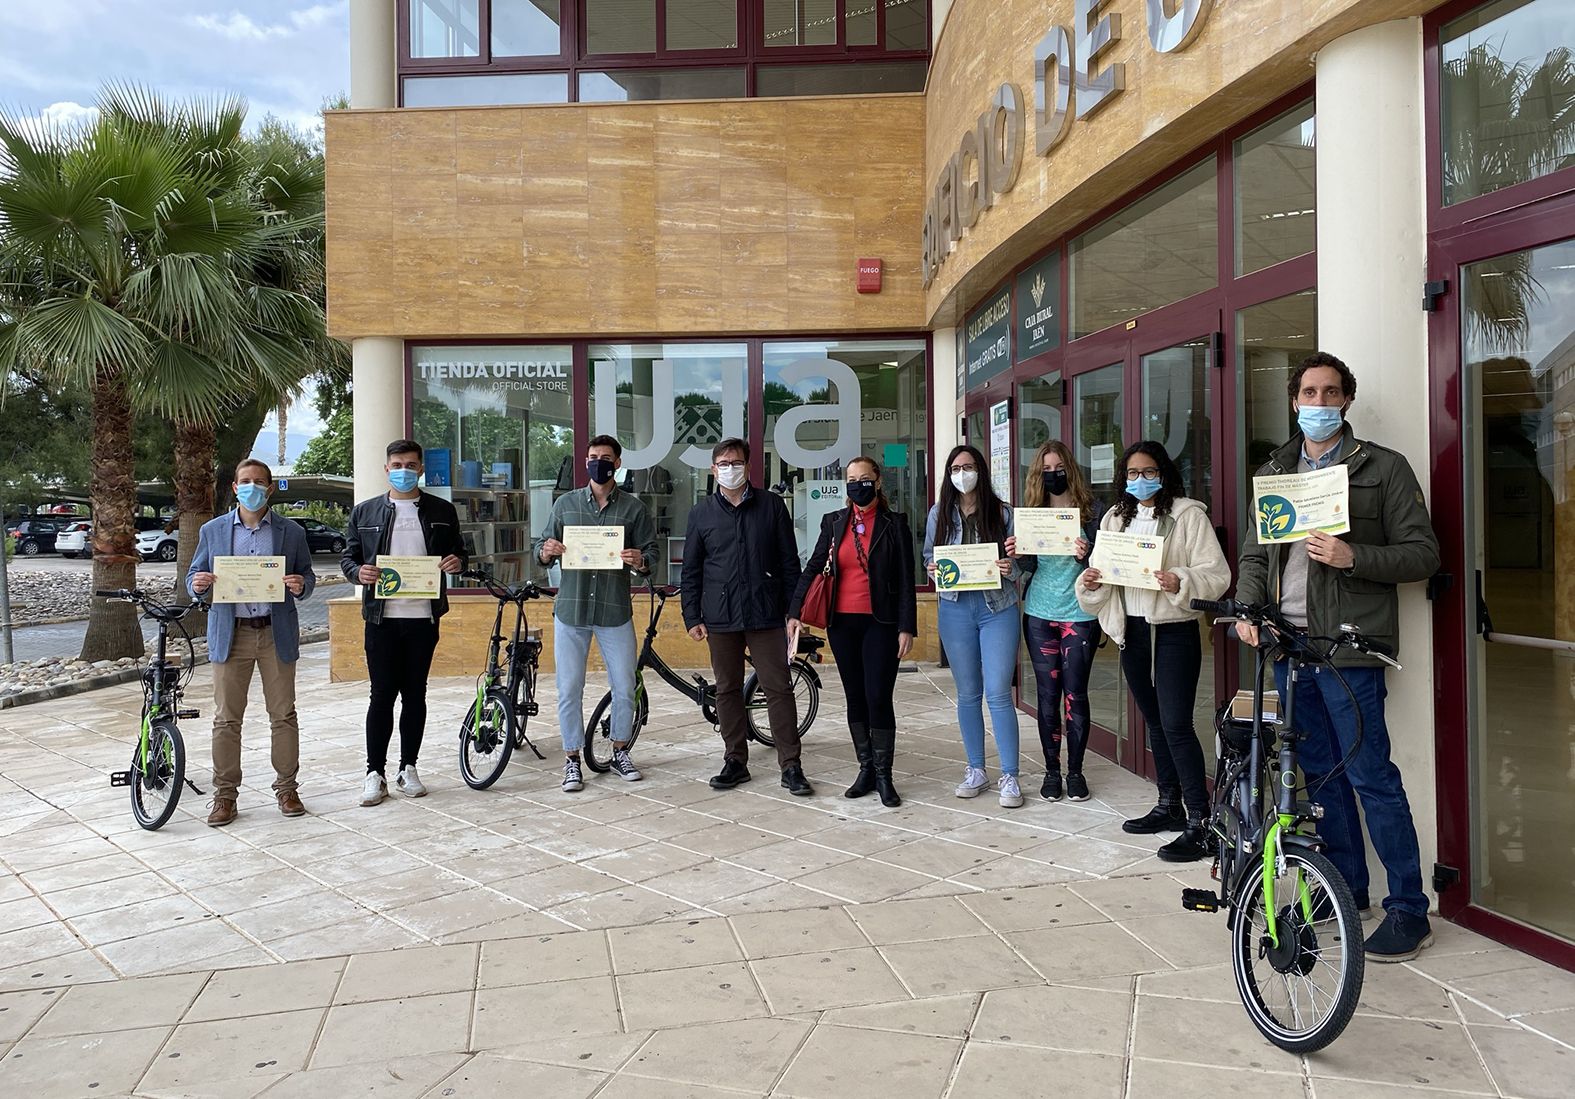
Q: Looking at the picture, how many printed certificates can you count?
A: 7